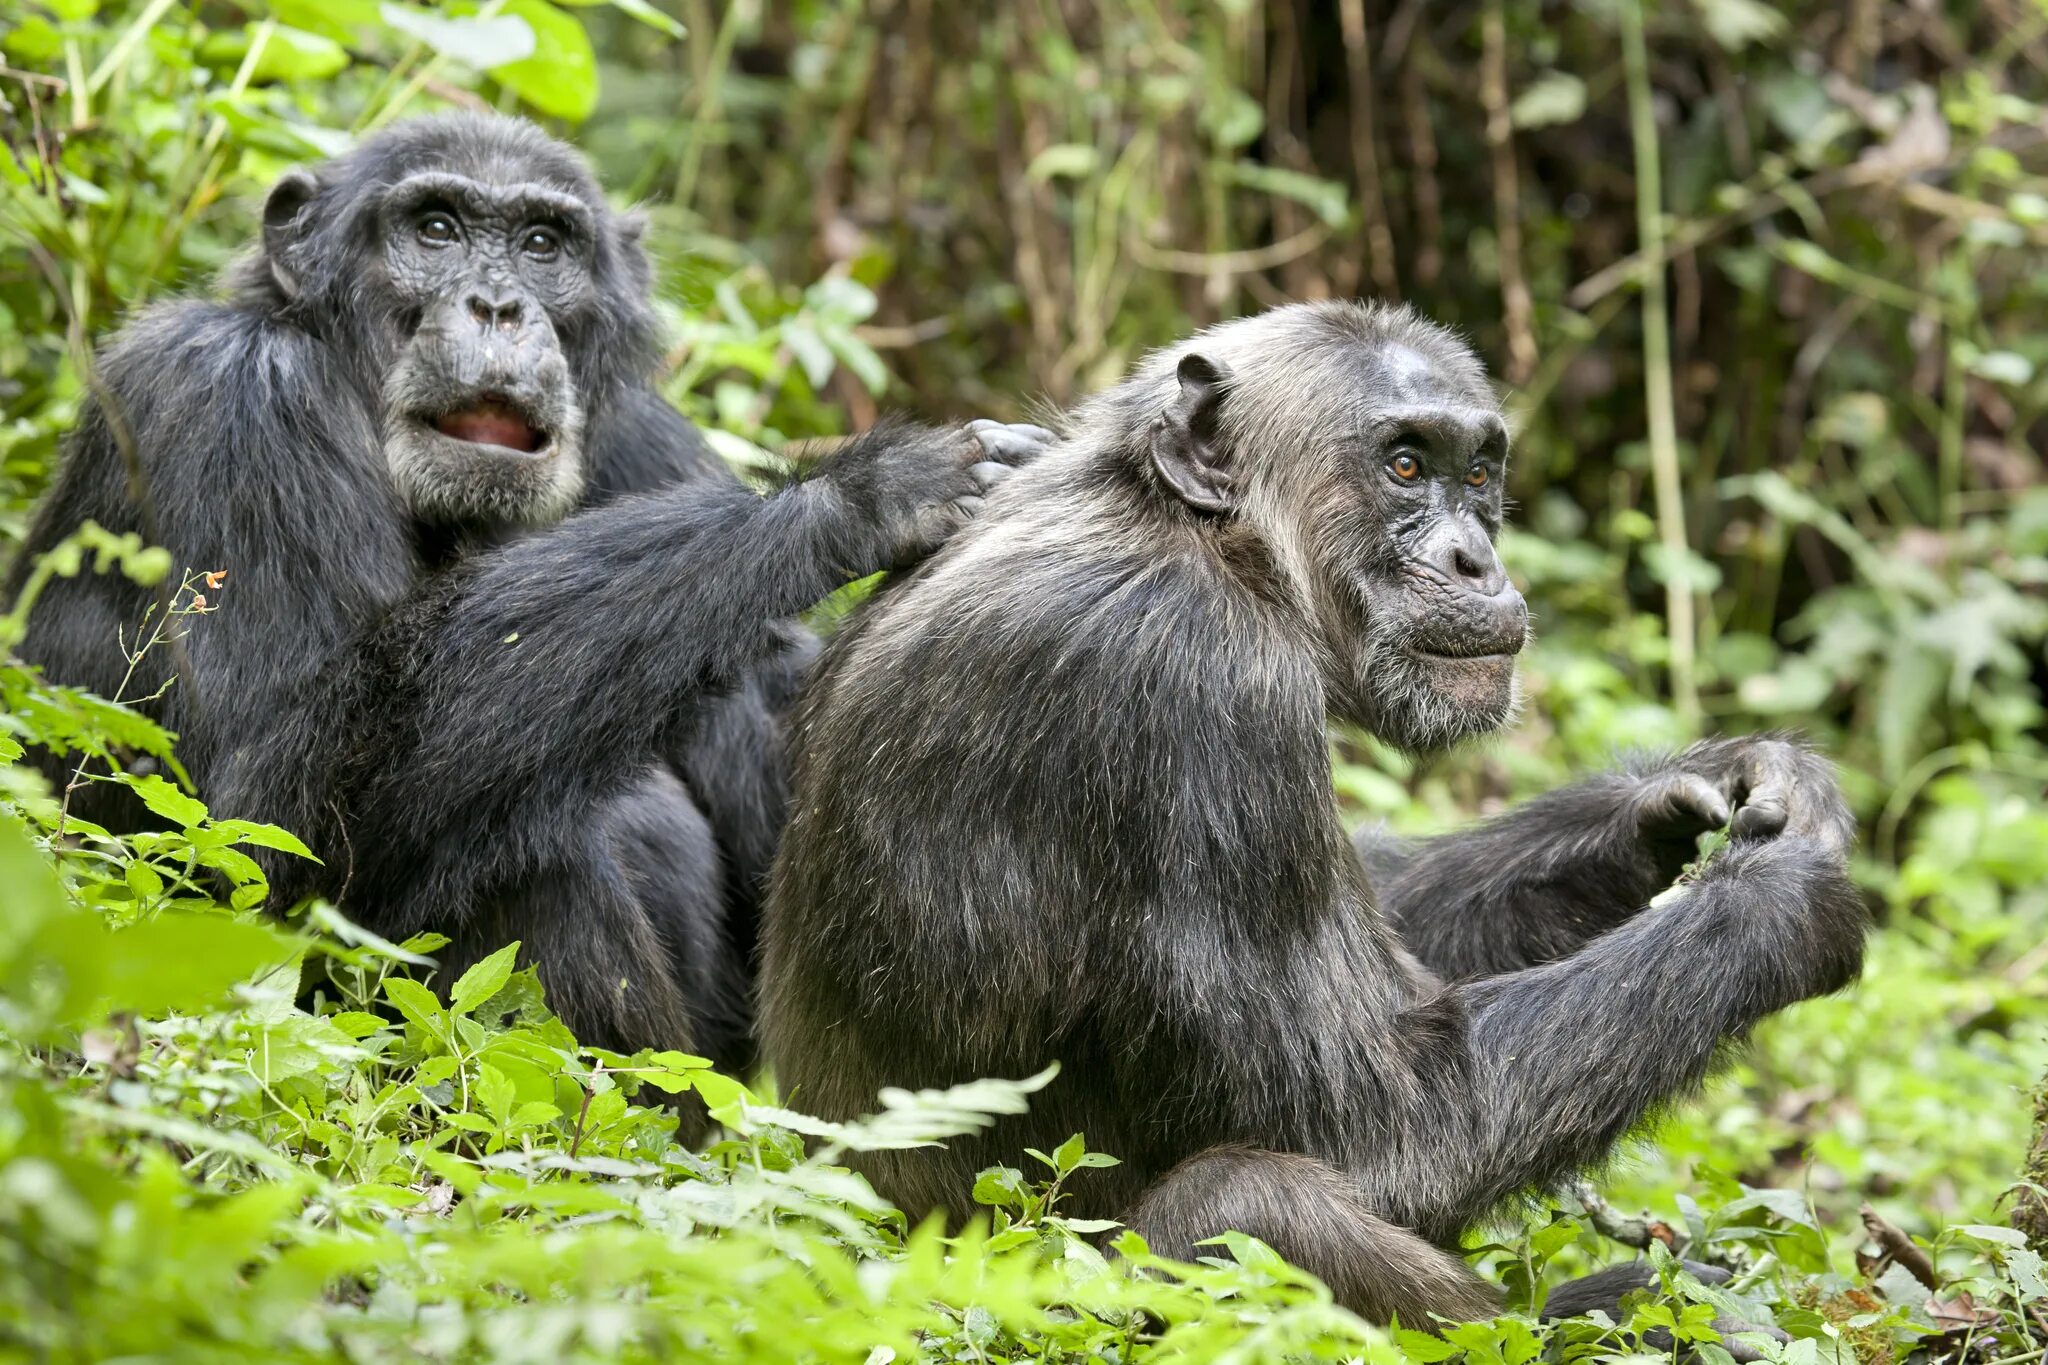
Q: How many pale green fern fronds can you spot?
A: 1